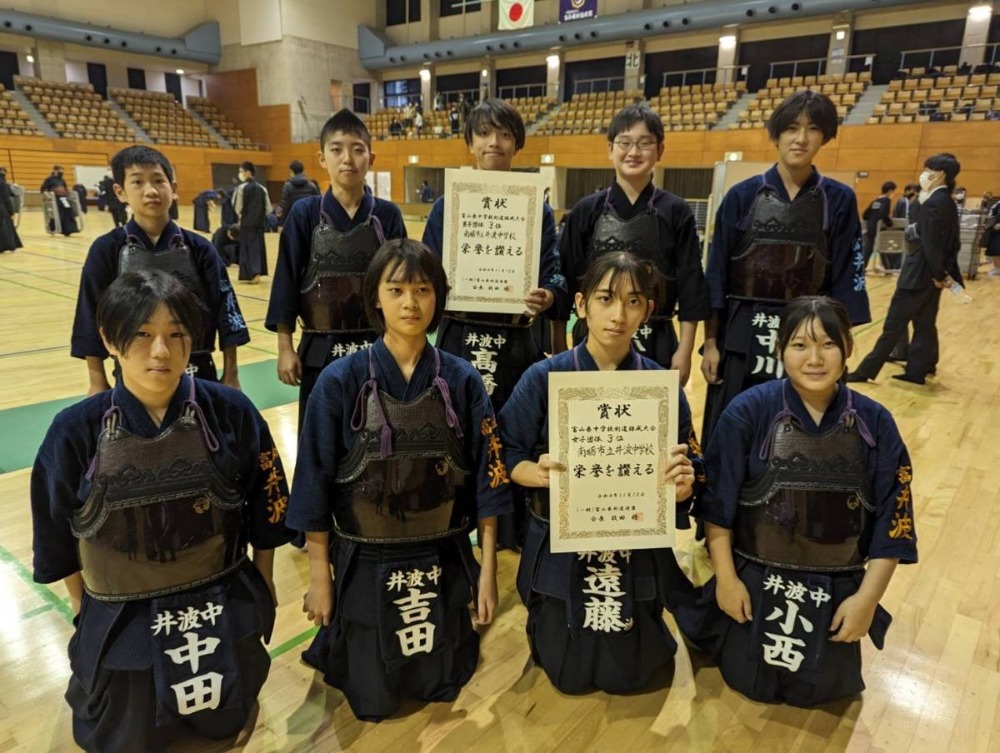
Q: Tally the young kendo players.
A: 9